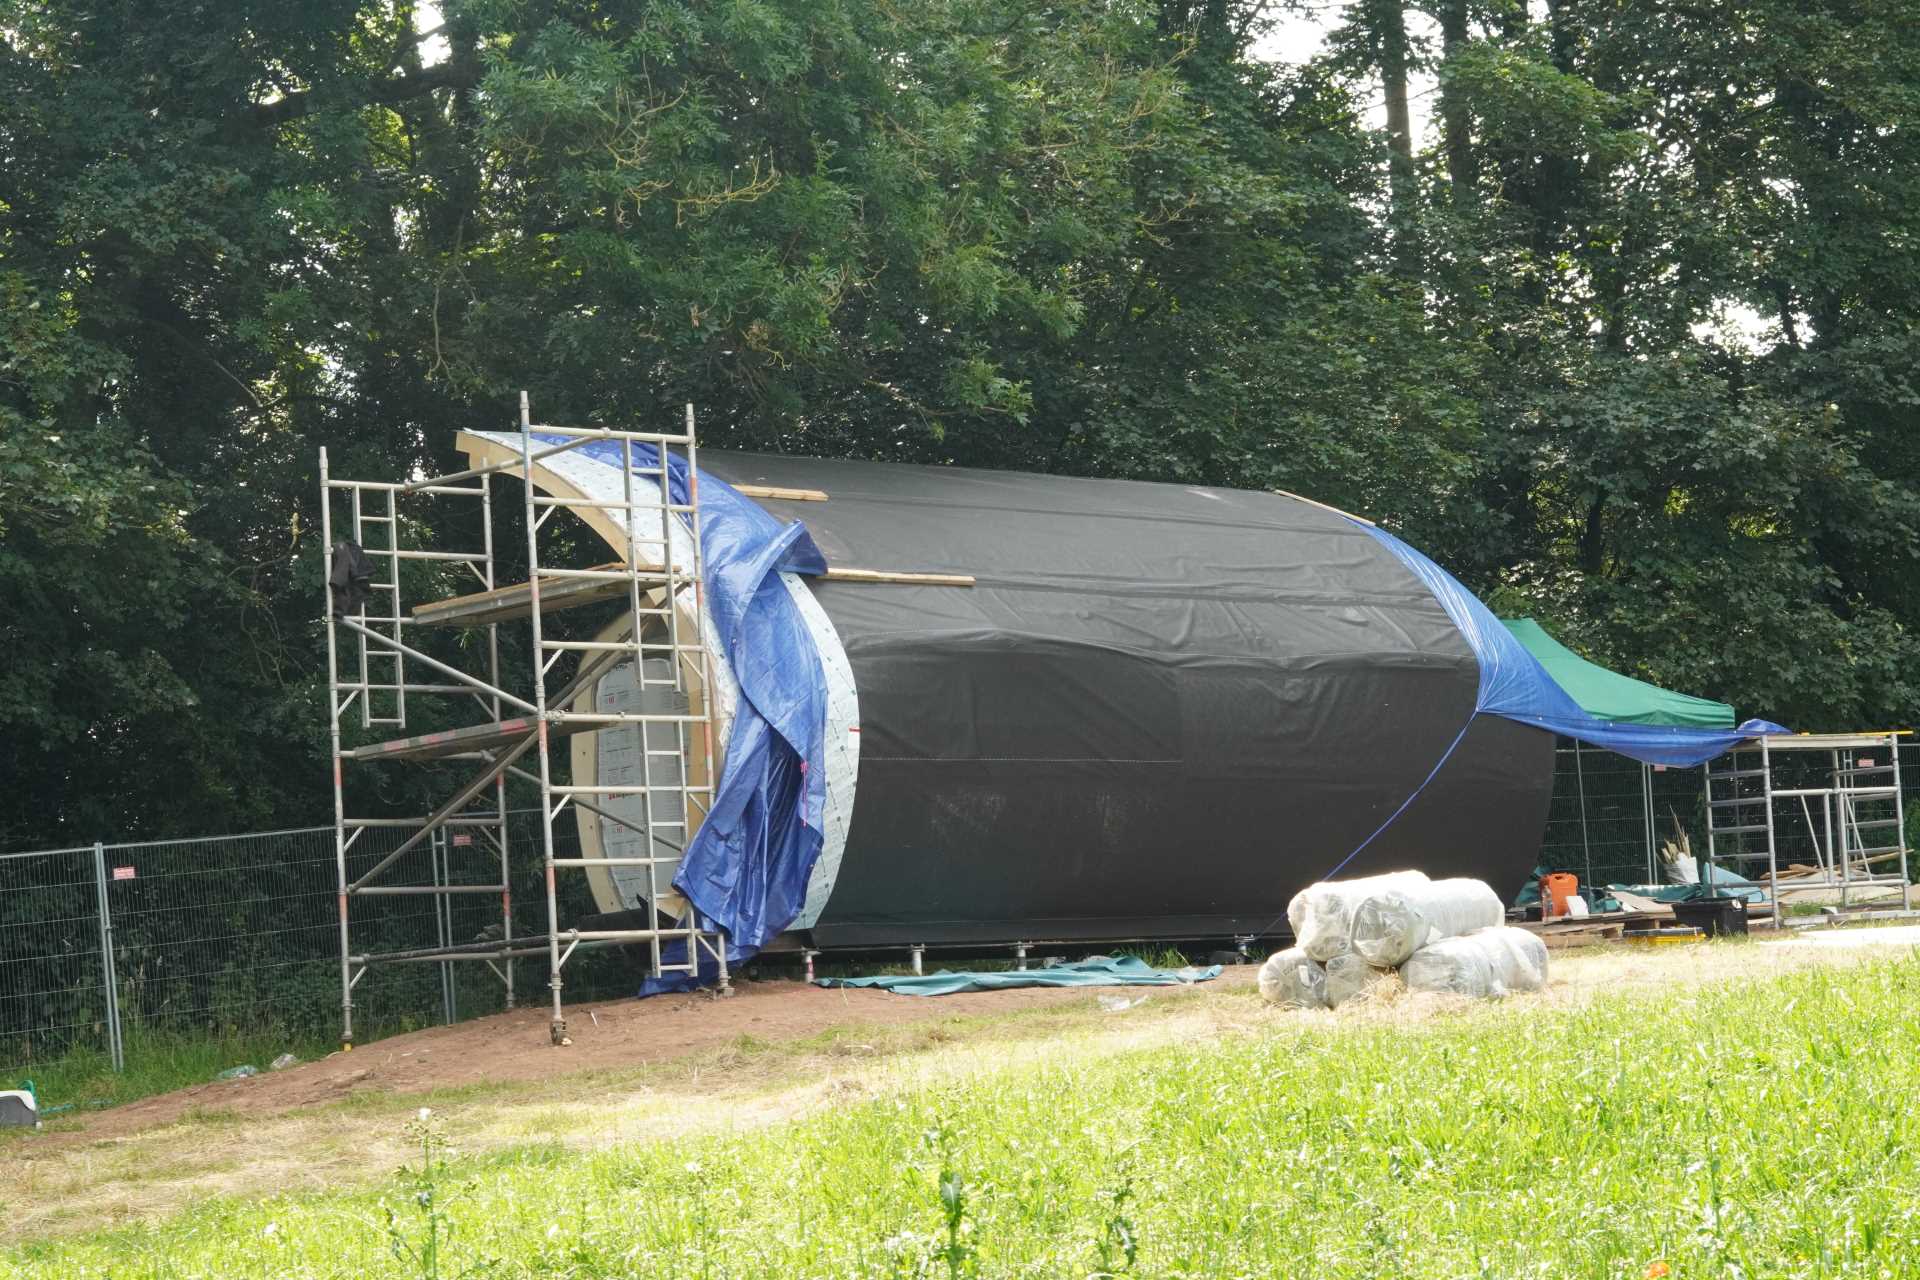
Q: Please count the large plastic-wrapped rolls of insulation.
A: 5